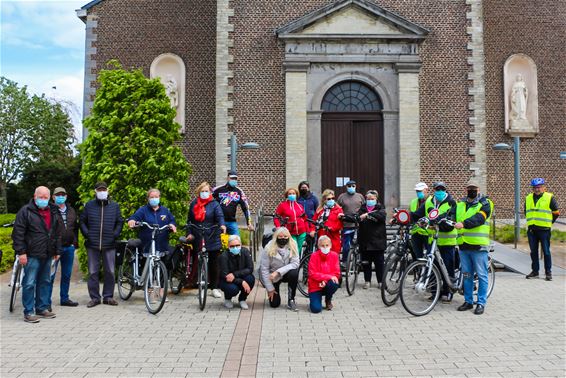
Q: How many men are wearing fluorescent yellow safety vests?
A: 4